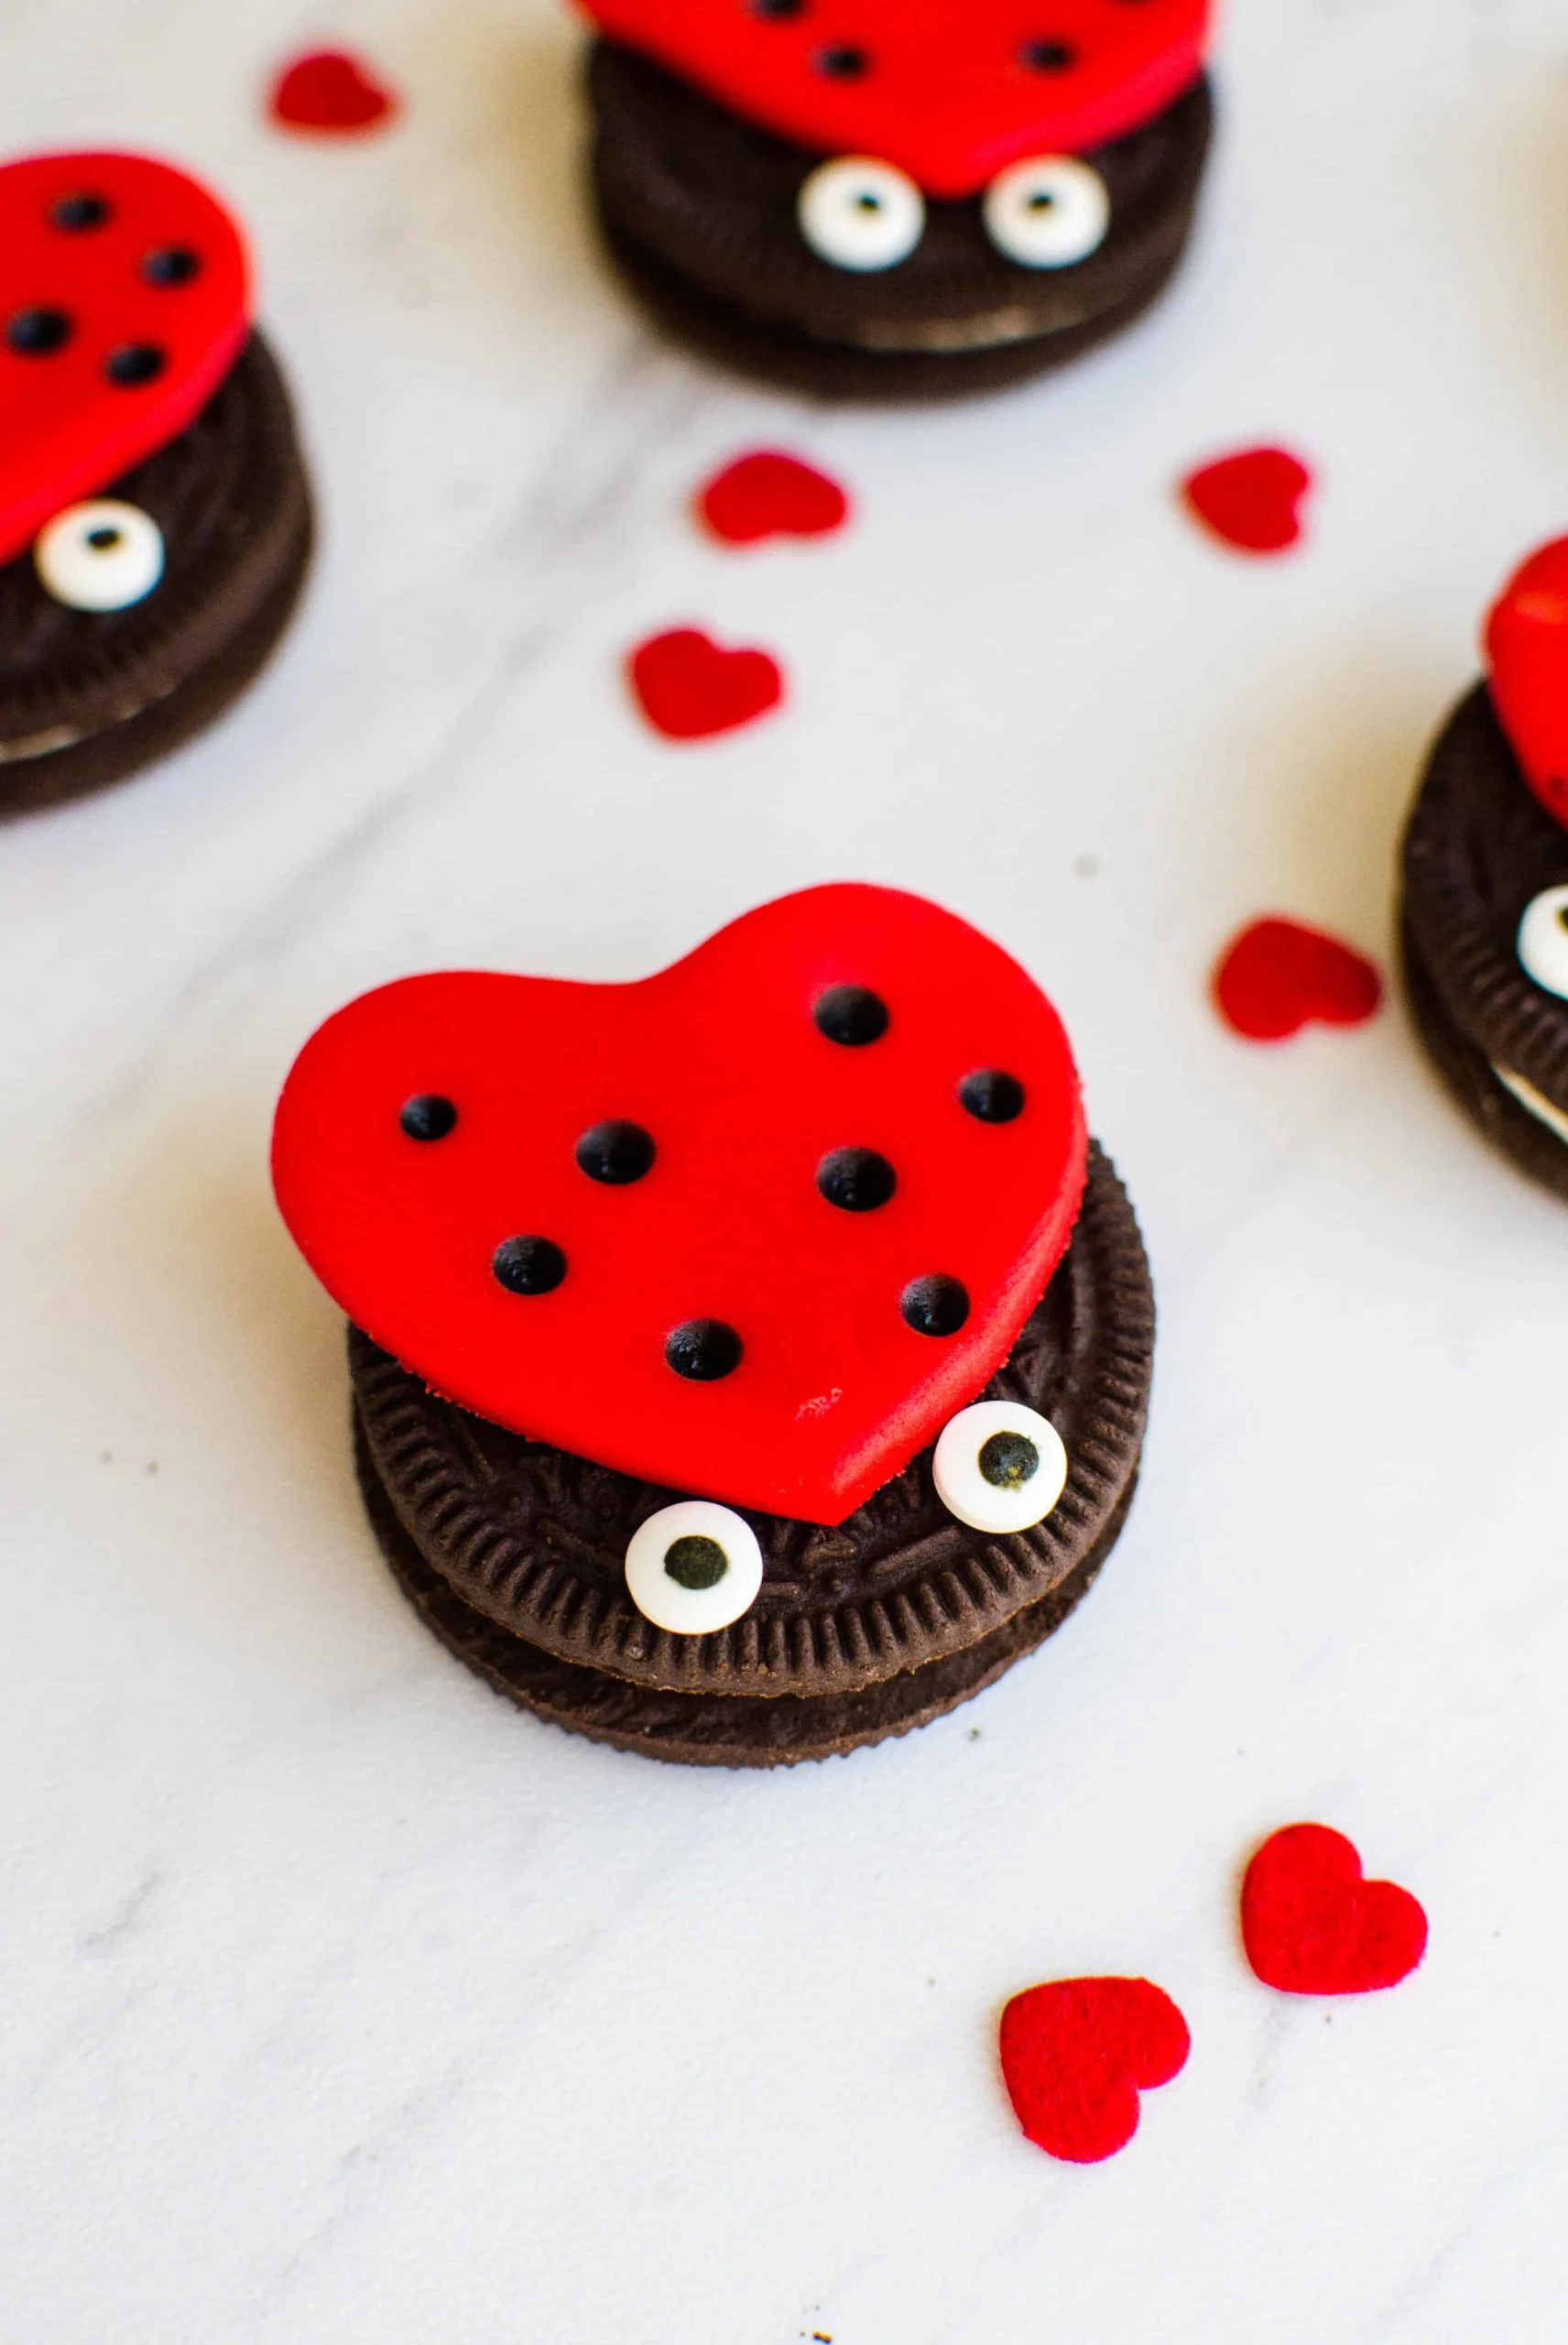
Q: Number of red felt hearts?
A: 7